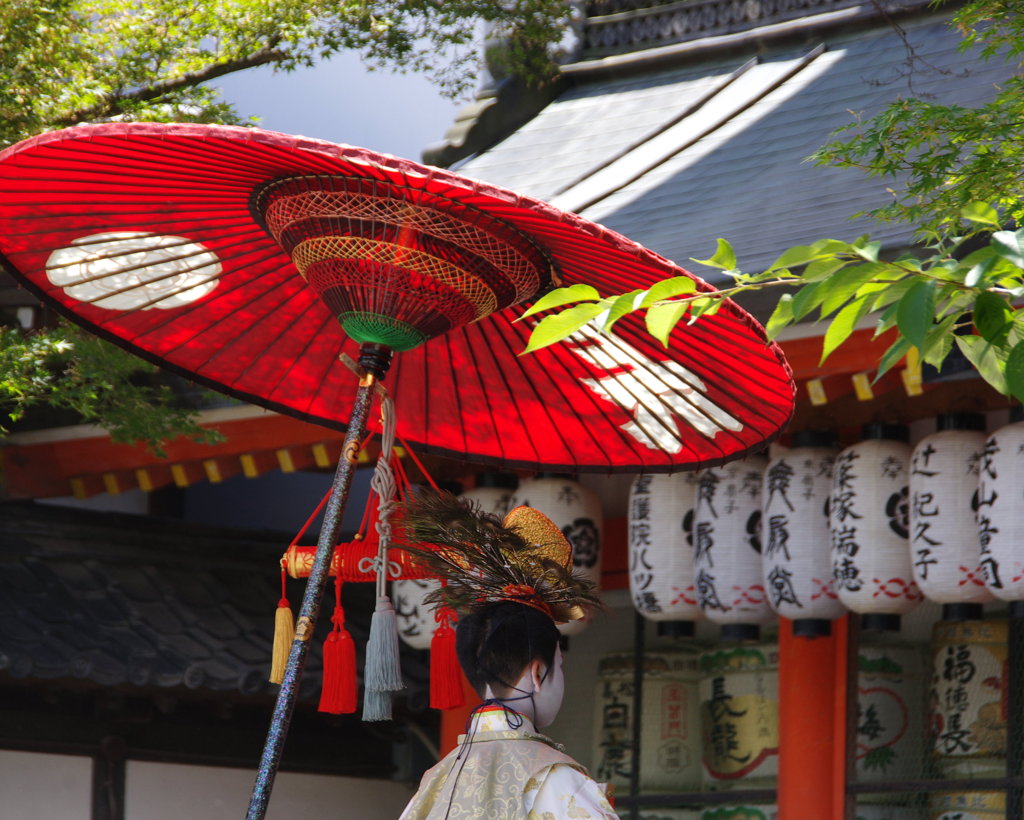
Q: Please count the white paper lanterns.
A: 9